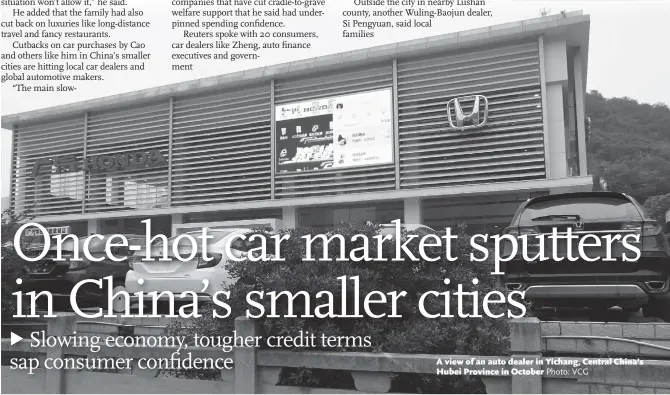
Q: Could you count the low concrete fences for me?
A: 1